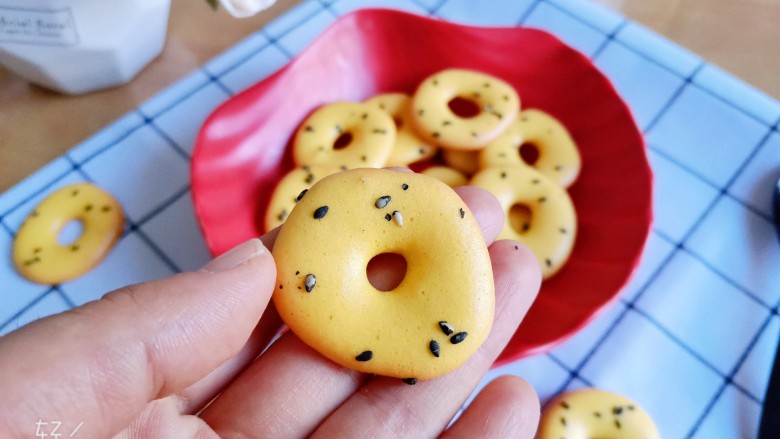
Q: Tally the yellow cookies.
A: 11